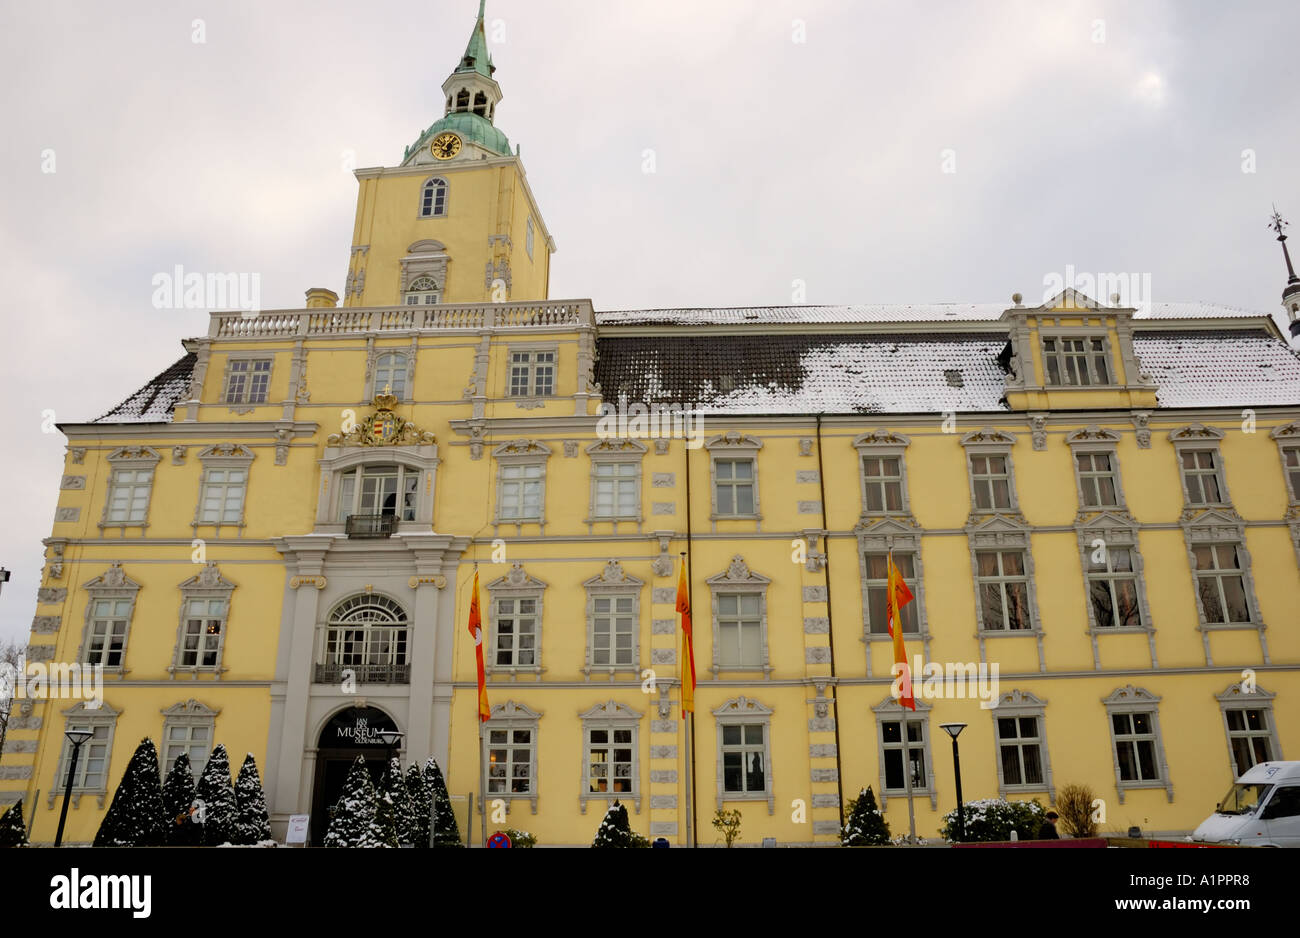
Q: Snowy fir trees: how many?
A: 11